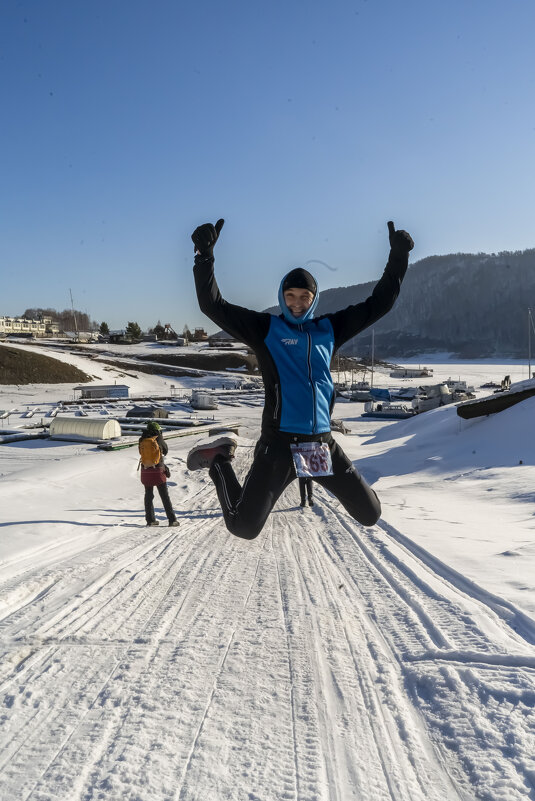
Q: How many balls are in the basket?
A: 0